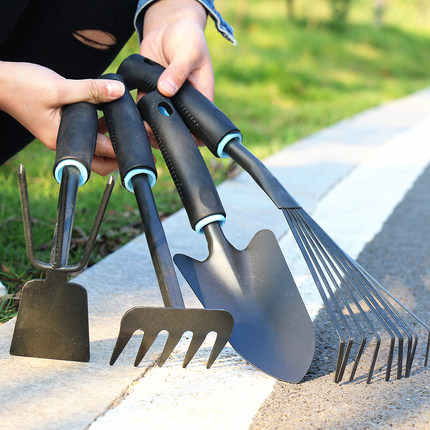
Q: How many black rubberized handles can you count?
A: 4